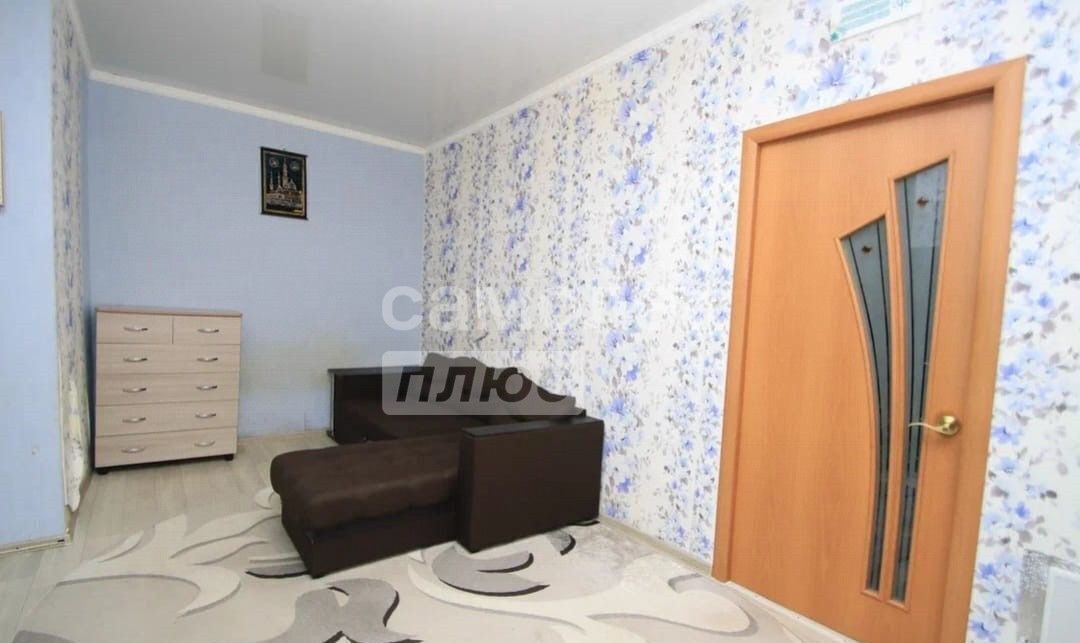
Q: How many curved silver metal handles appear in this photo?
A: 10